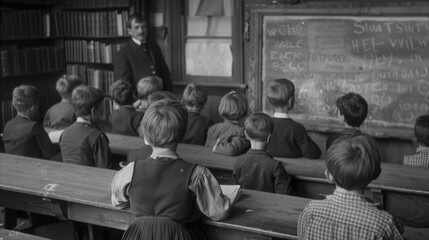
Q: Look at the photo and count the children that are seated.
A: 14